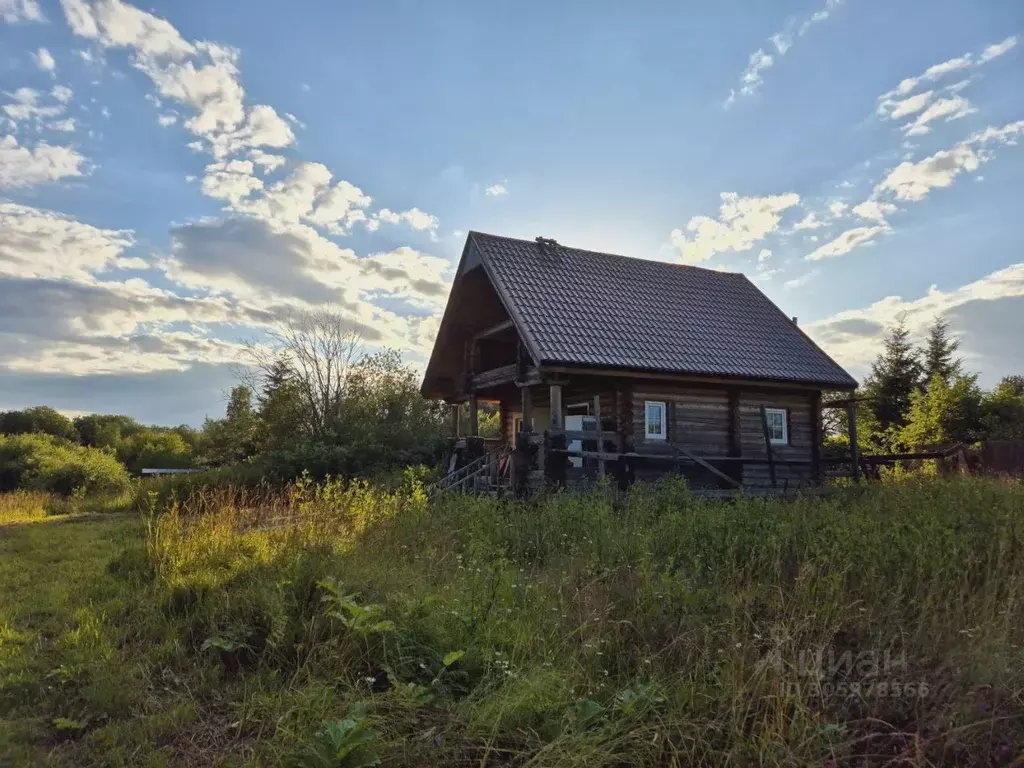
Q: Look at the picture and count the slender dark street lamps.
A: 0